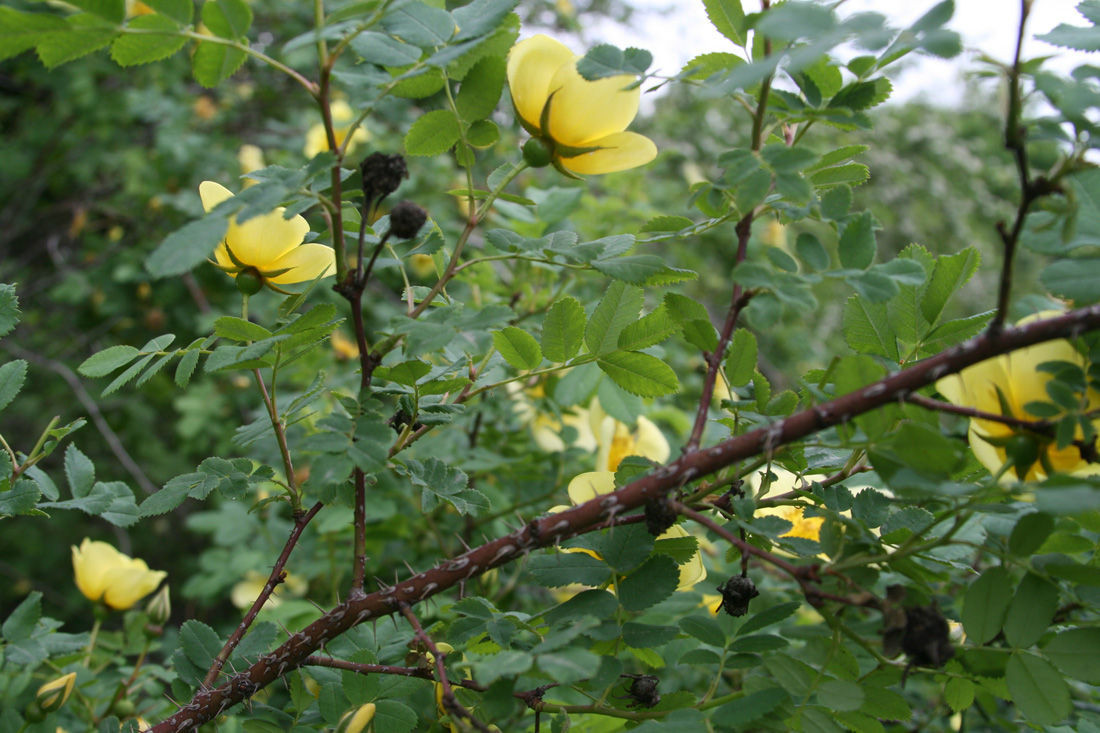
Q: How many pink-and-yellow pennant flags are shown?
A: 0